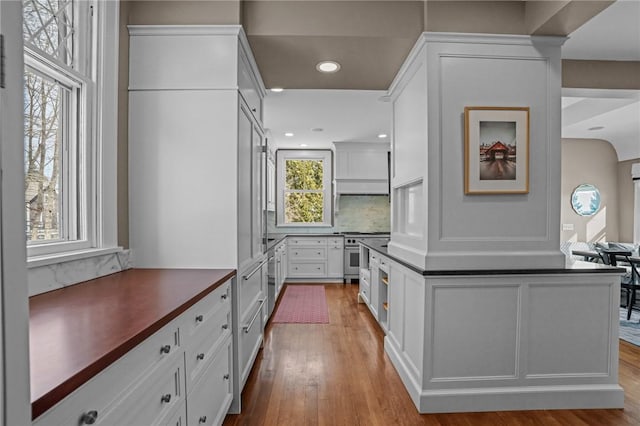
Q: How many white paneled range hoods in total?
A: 1